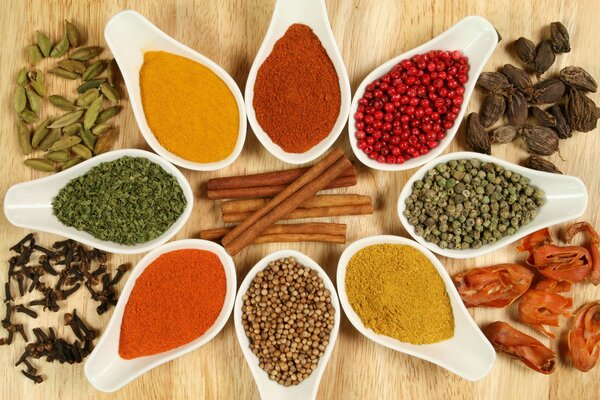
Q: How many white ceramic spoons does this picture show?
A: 8